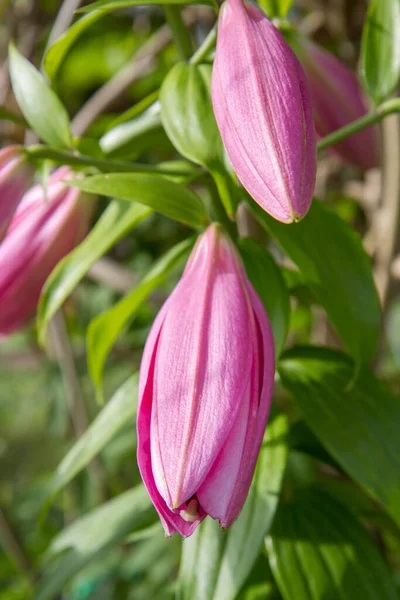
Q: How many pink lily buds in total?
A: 5